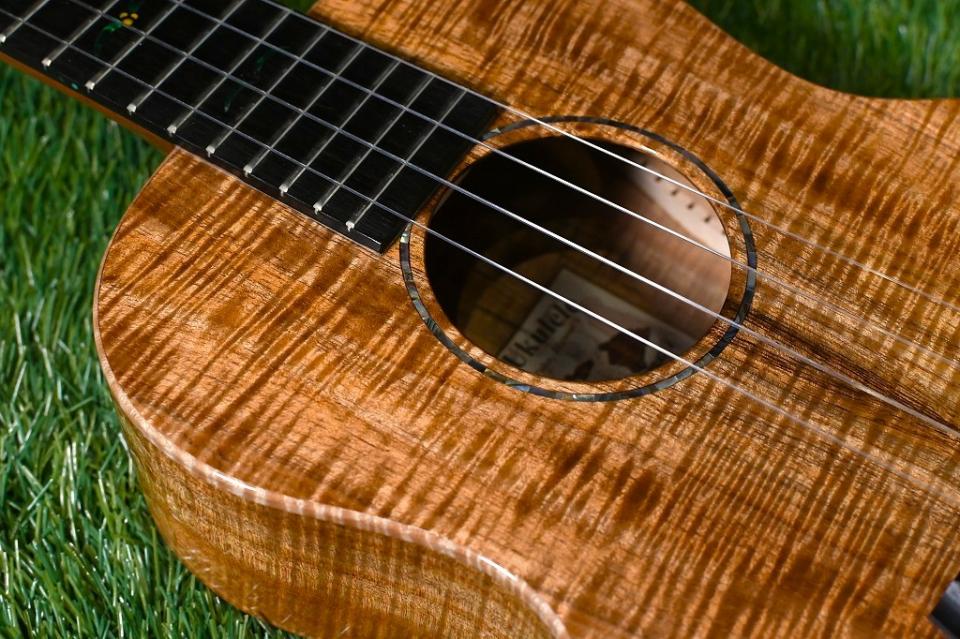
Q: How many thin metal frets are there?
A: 10